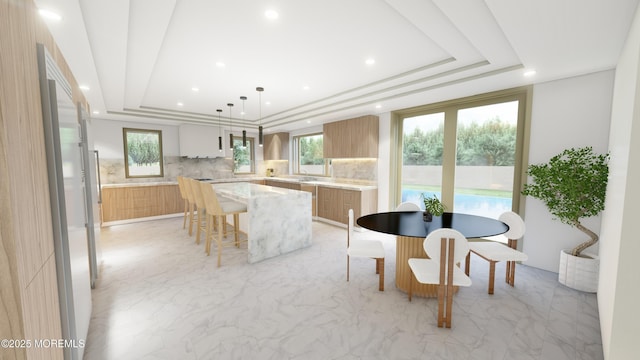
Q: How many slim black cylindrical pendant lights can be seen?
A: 4